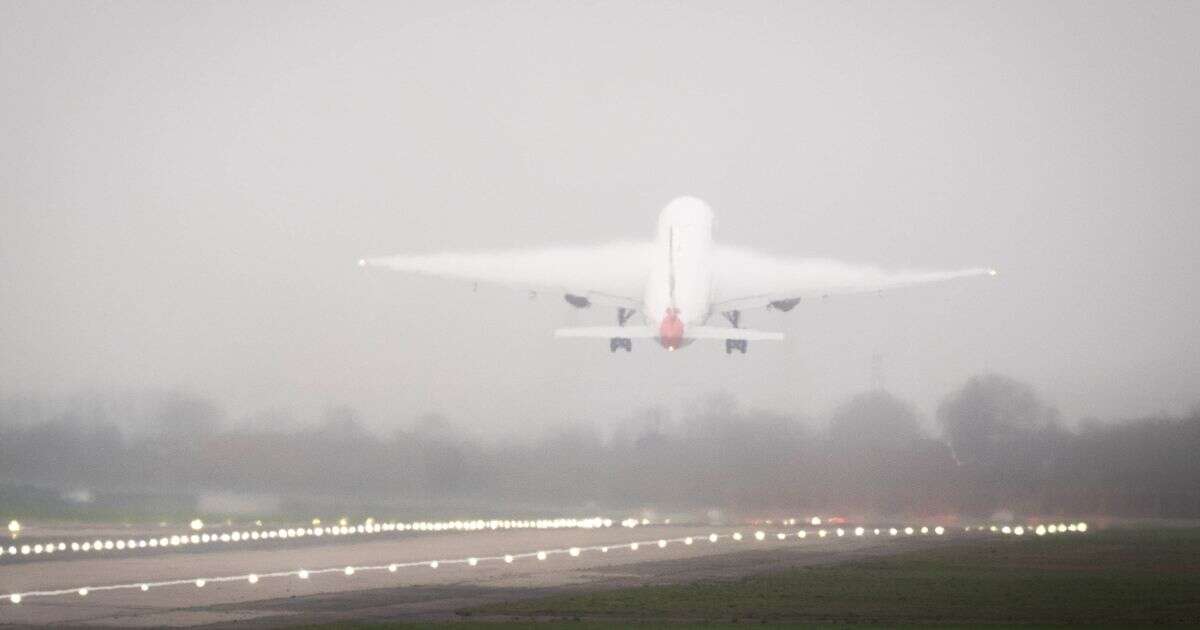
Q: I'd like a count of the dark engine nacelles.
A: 2